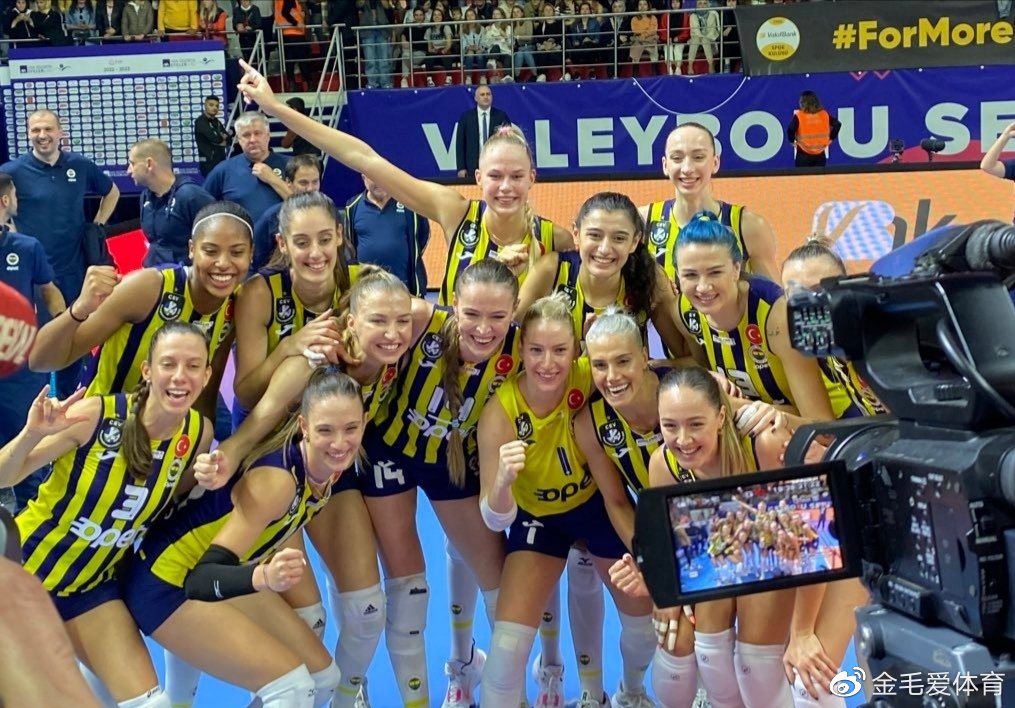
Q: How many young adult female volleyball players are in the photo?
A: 14